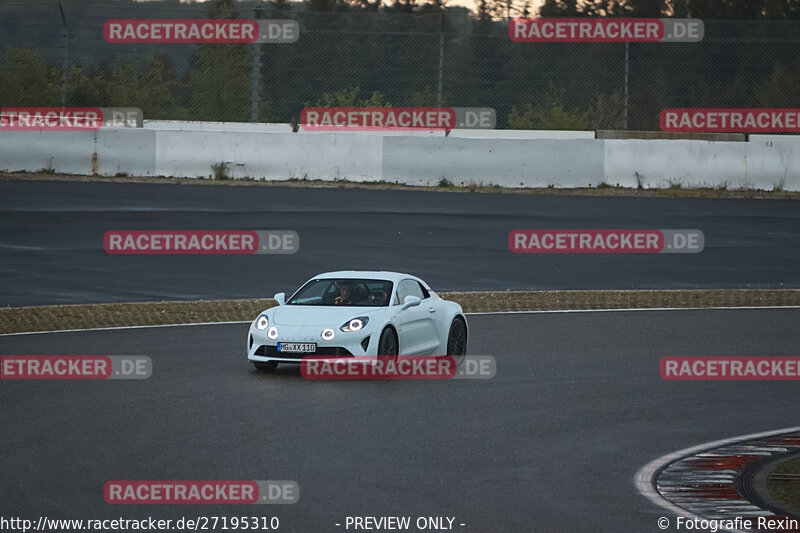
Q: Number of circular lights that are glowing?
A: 4